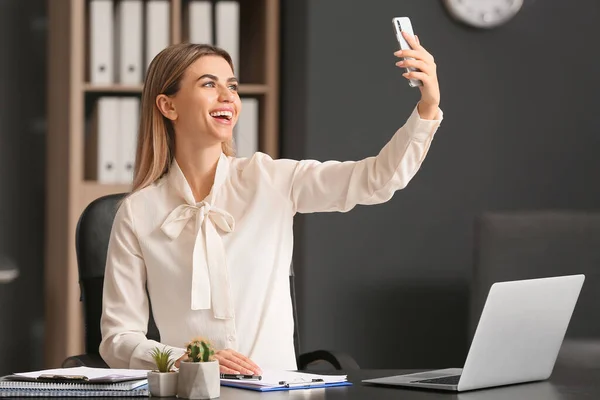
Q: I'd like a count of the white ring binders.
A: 8